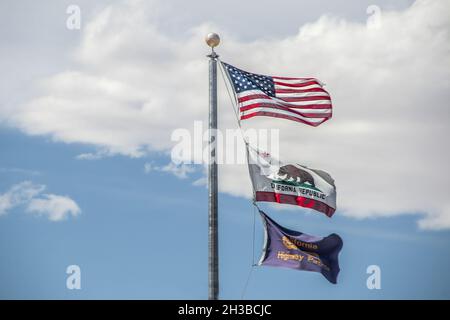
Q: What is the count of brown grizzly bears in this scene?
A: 1